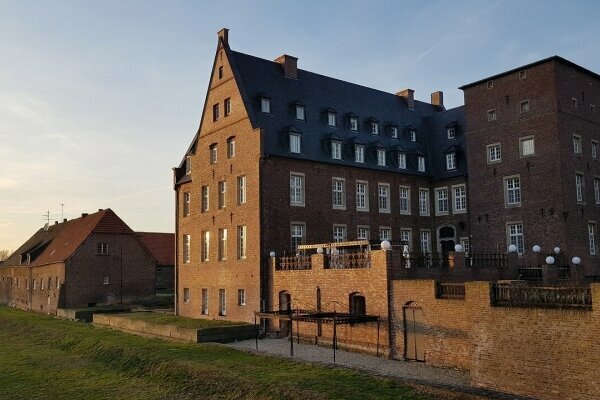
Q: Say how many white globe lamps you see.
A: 9